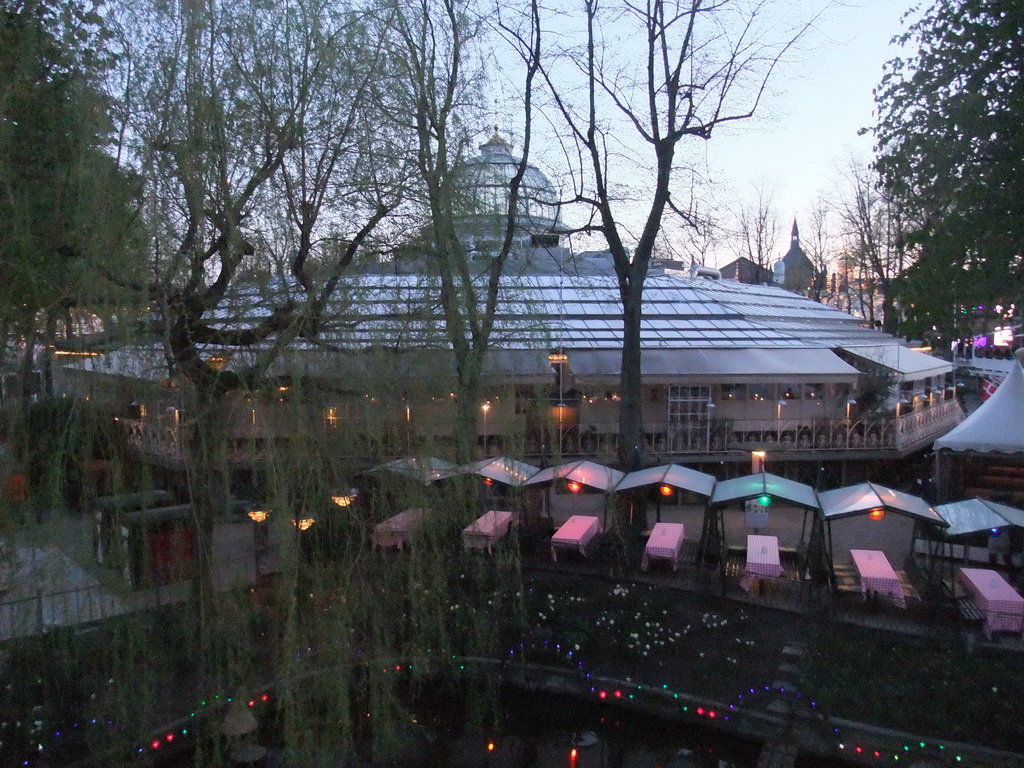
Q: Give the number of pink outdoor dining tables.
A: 7